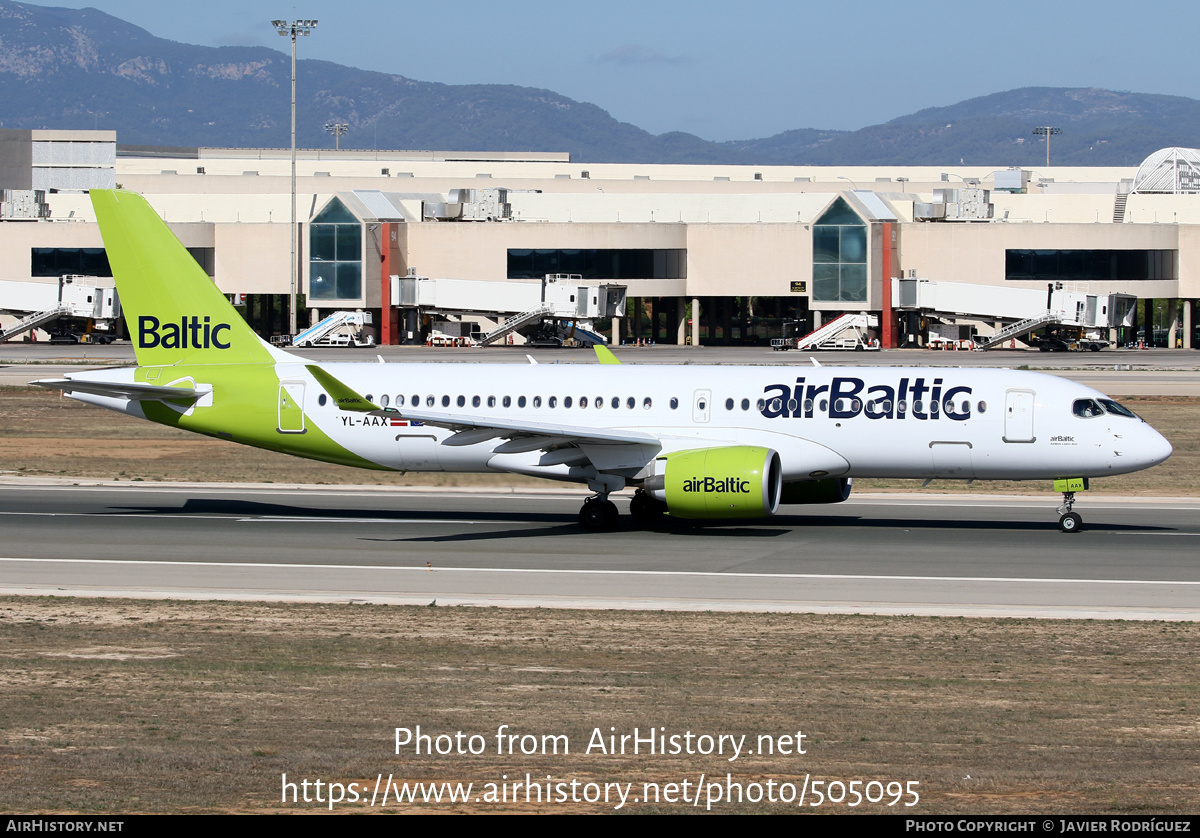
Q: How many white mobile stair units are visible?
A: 2